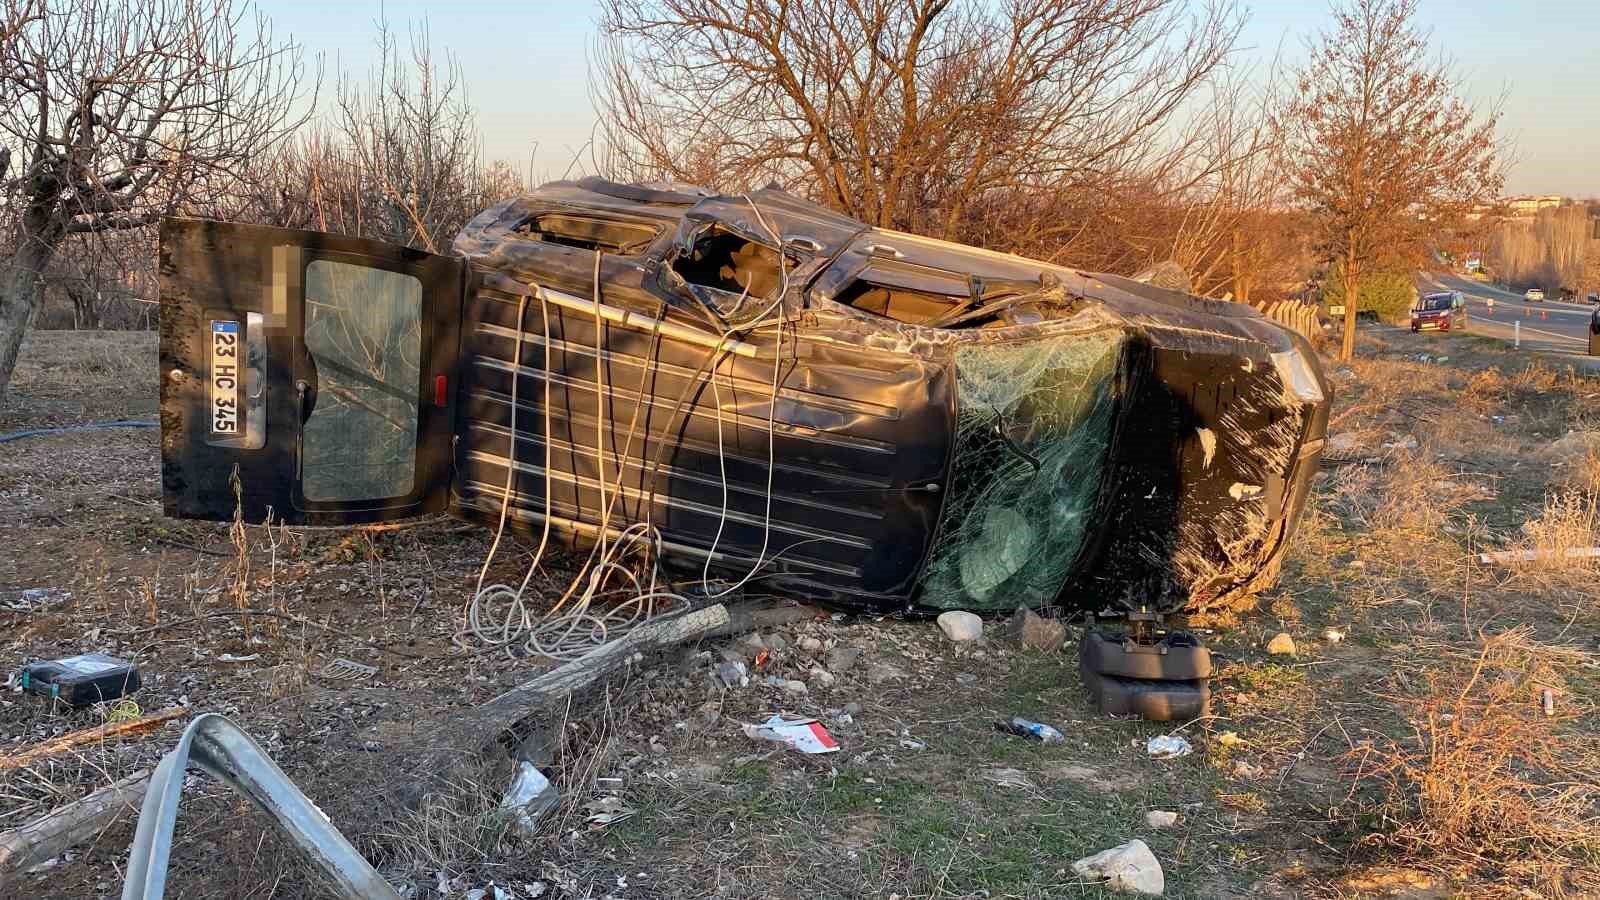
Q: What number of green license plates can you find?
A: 0